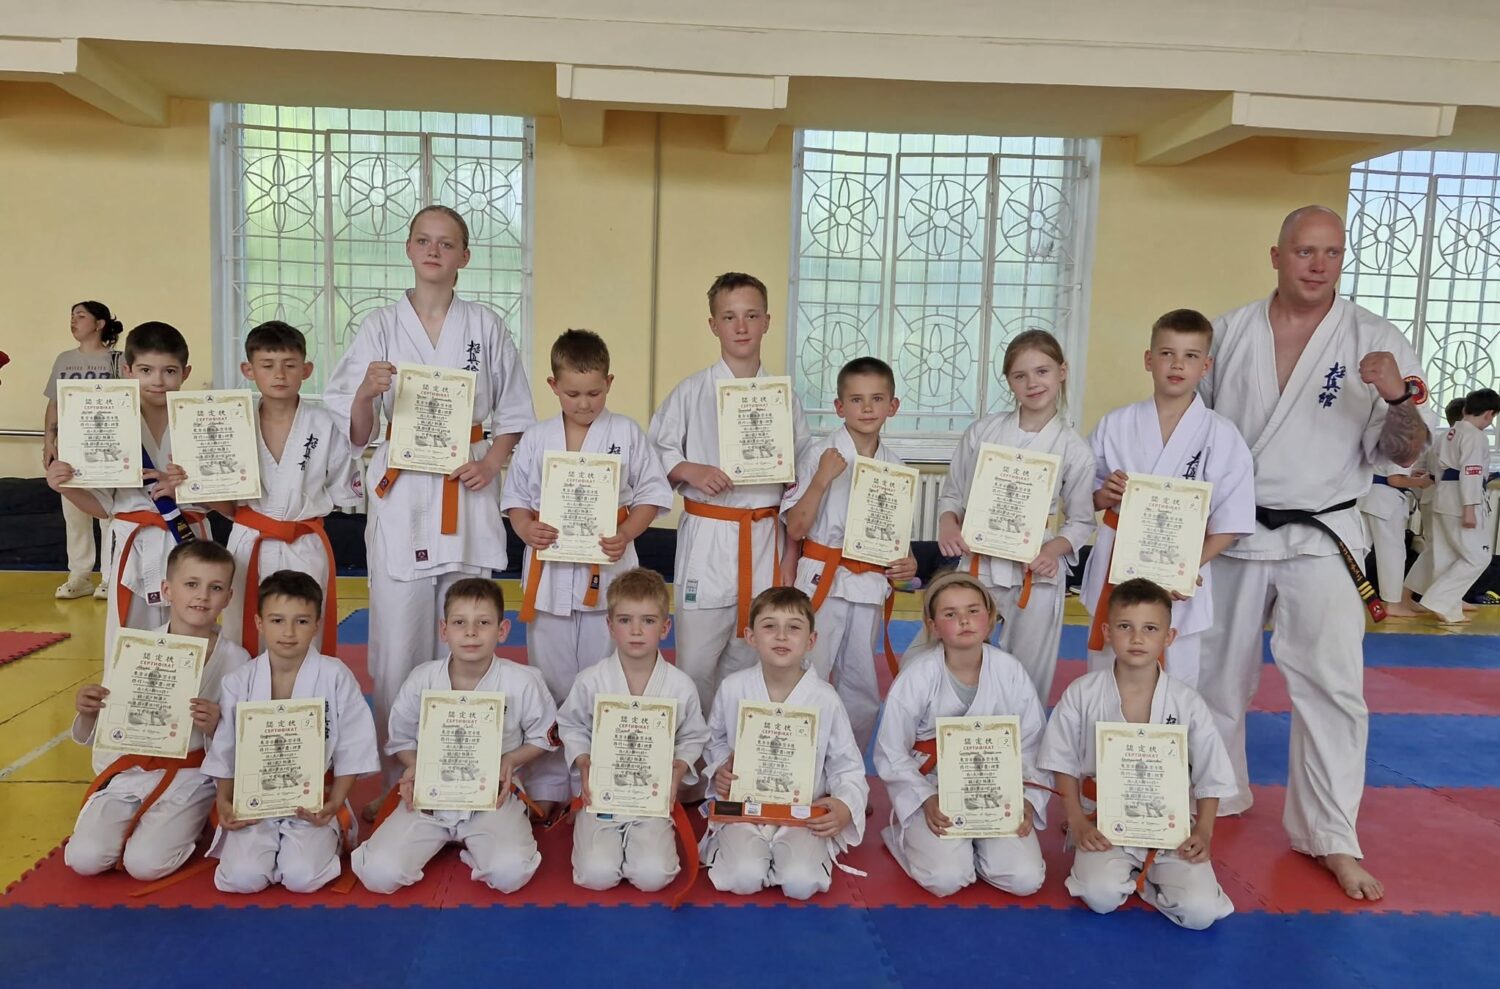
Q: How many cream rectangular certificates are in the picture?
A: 15